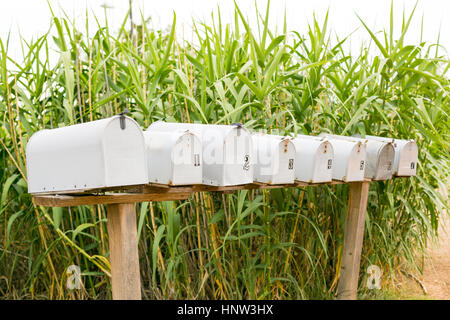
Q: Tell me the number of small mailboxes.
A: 6